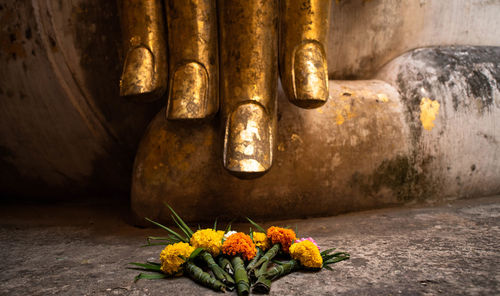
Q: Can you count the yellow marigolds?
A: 4